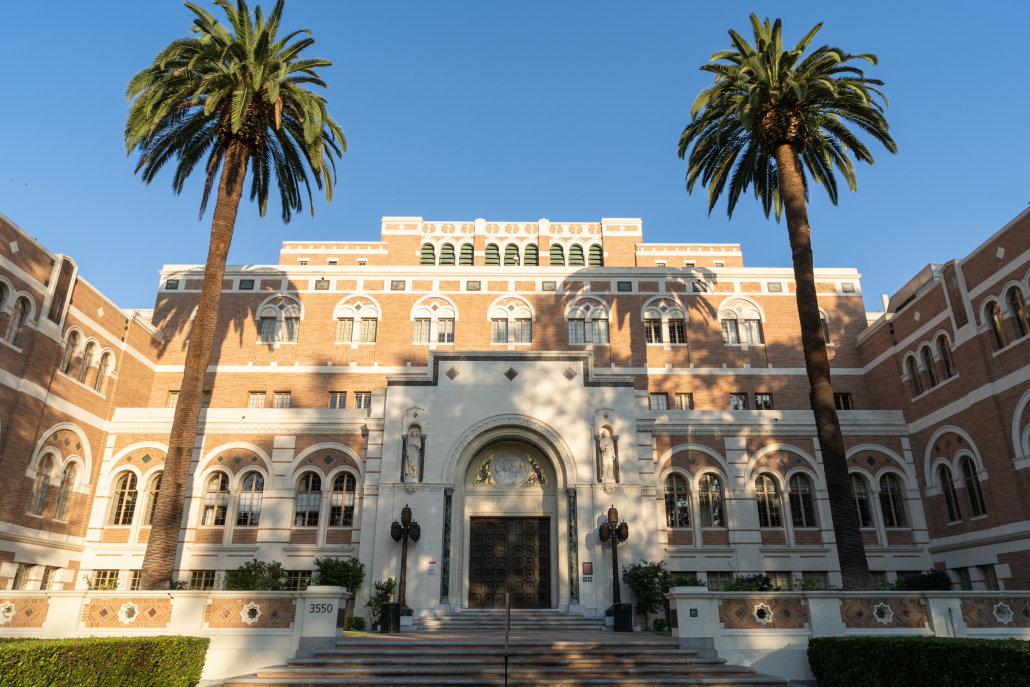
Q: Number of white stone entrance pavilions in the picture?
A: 1